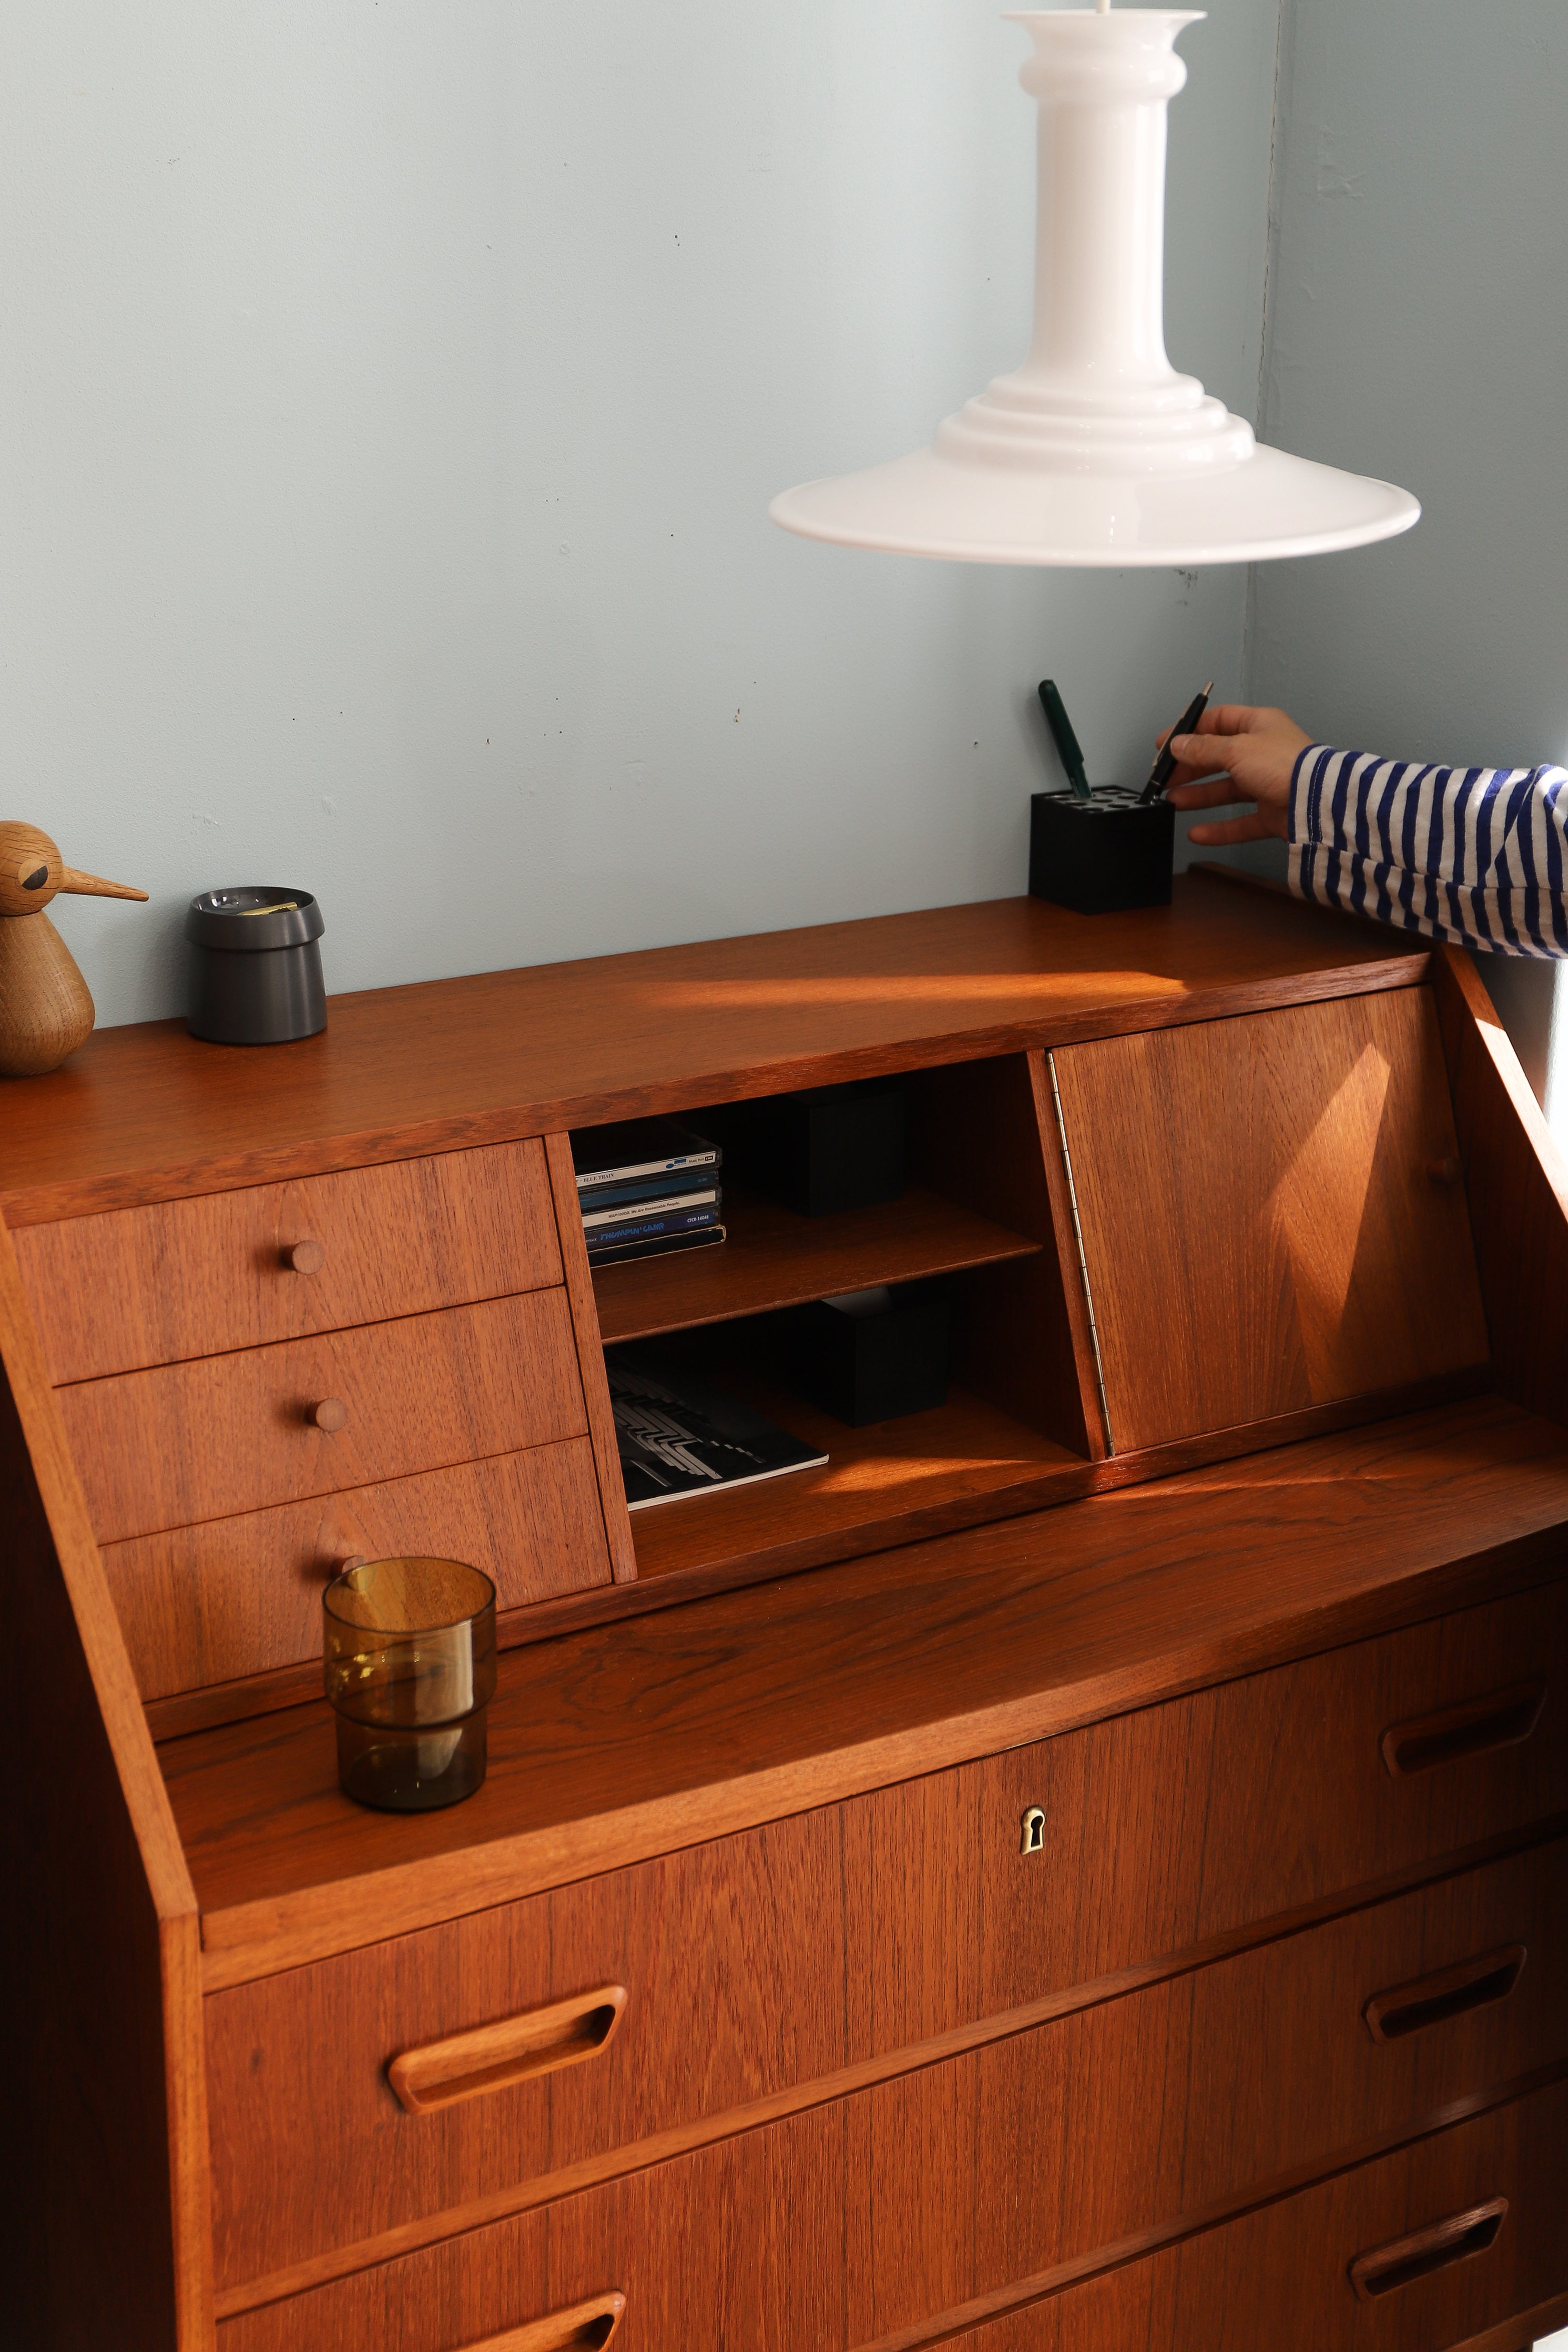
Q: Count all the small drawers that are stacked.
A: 3